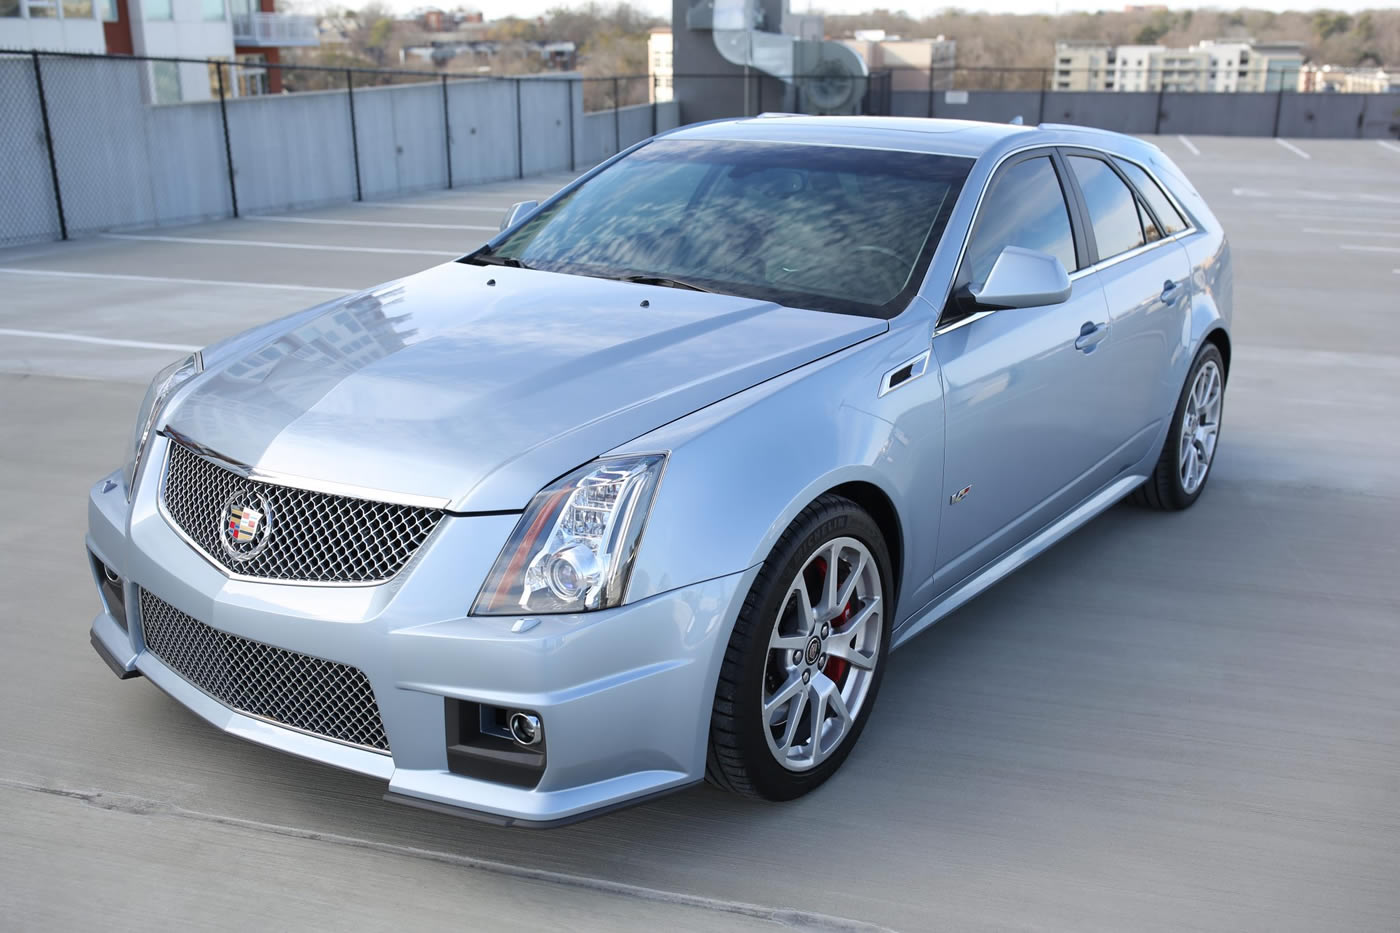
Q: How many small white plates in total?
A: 1